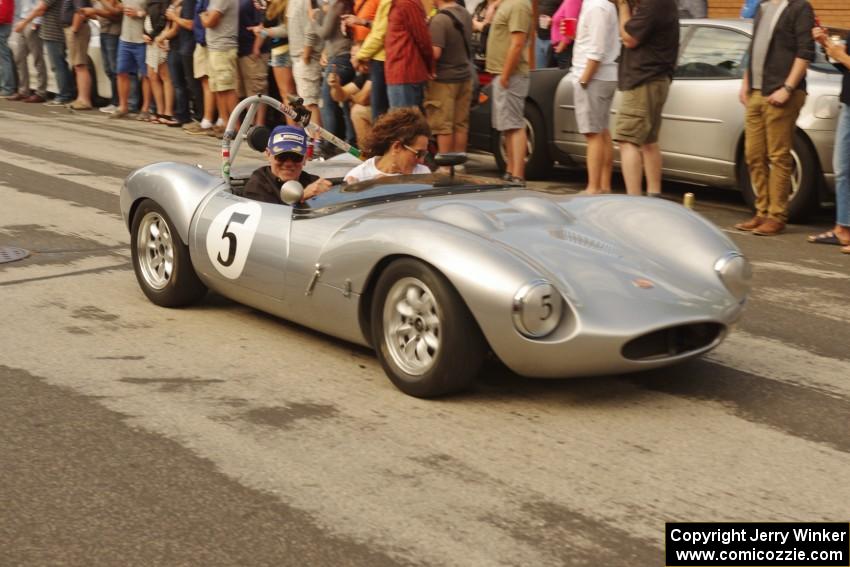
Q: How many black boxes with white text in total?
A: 1